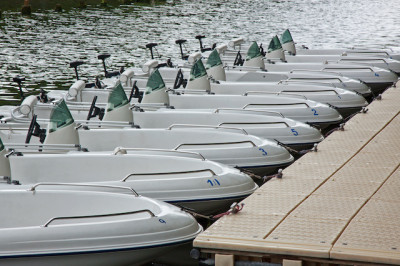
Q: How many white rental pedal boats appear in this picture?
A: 10